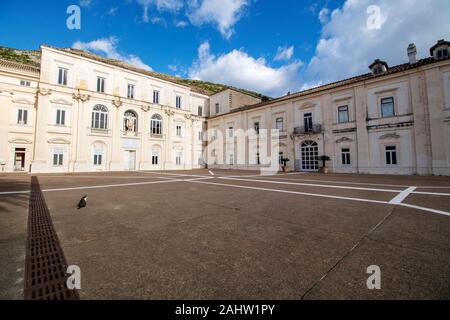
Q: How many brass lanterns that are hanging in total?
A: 0